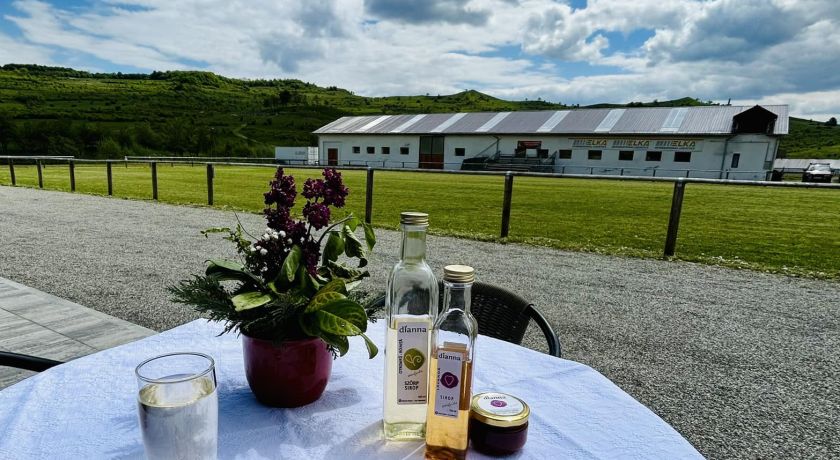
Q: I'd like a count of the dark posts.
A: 9